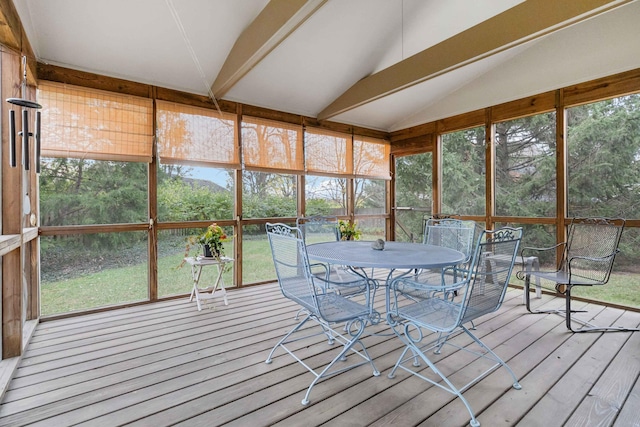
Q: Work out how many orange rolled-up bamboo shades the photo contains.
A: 5